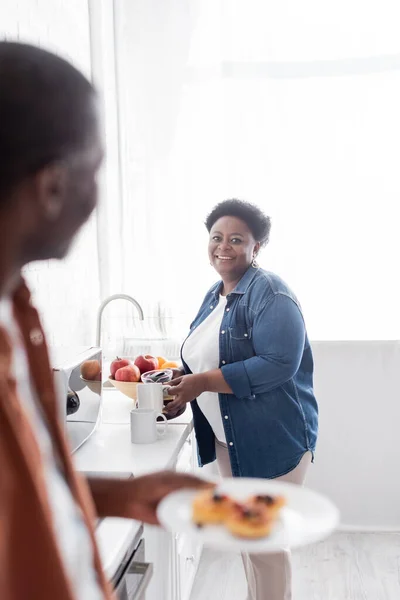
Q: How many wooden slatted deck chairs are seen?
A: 0